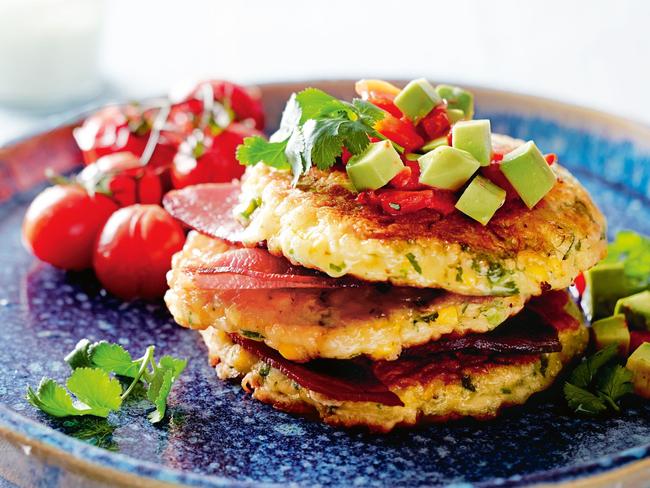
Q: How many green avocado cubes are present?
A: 11